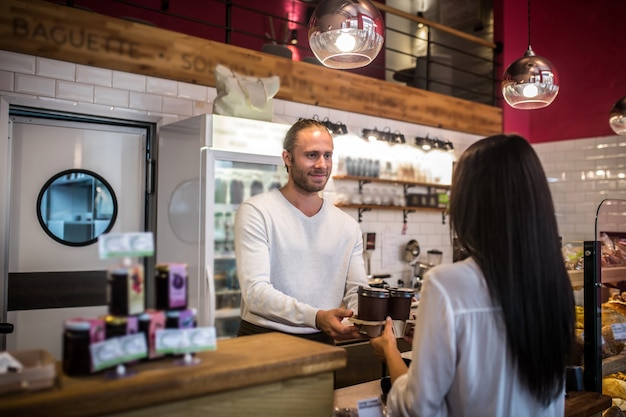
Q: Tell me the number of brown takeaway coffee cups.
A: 2